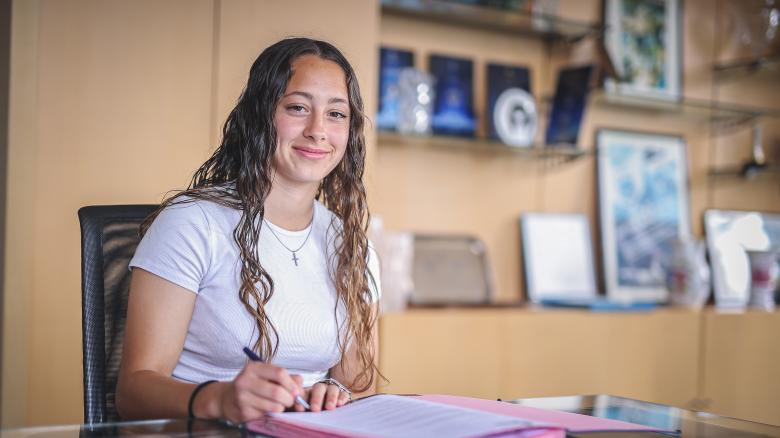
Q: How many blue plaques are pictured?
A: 4